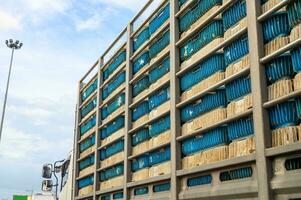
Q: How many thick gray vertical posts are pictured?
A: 5